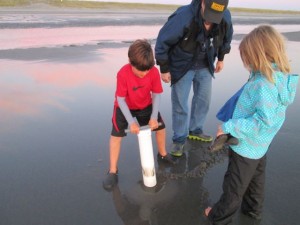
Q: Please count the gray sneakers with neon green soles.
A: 2